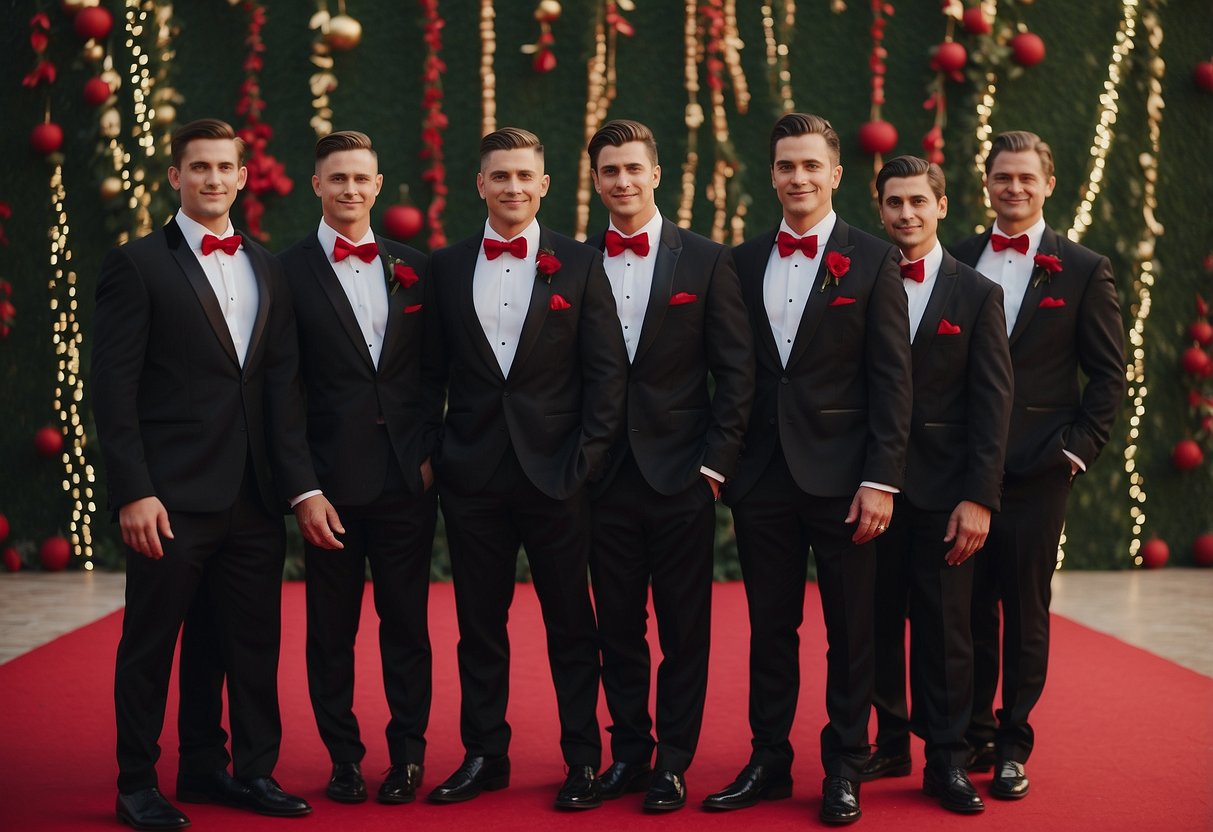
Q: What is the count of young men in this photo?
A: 7